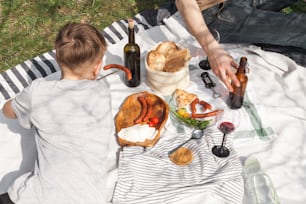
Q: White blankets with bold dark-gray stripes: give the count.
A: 1